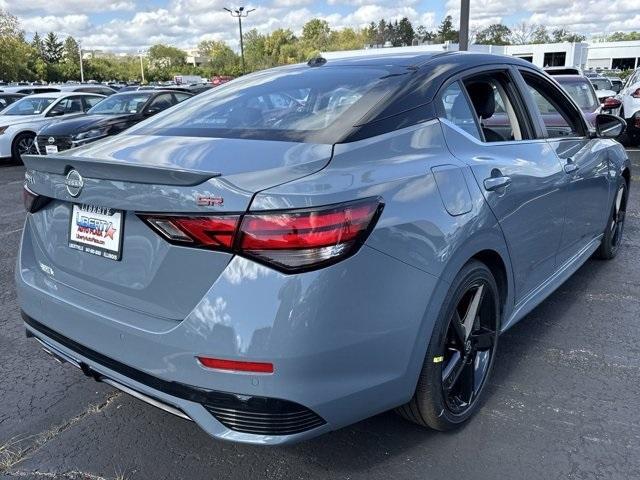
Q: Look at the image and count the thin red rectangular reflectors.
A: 1